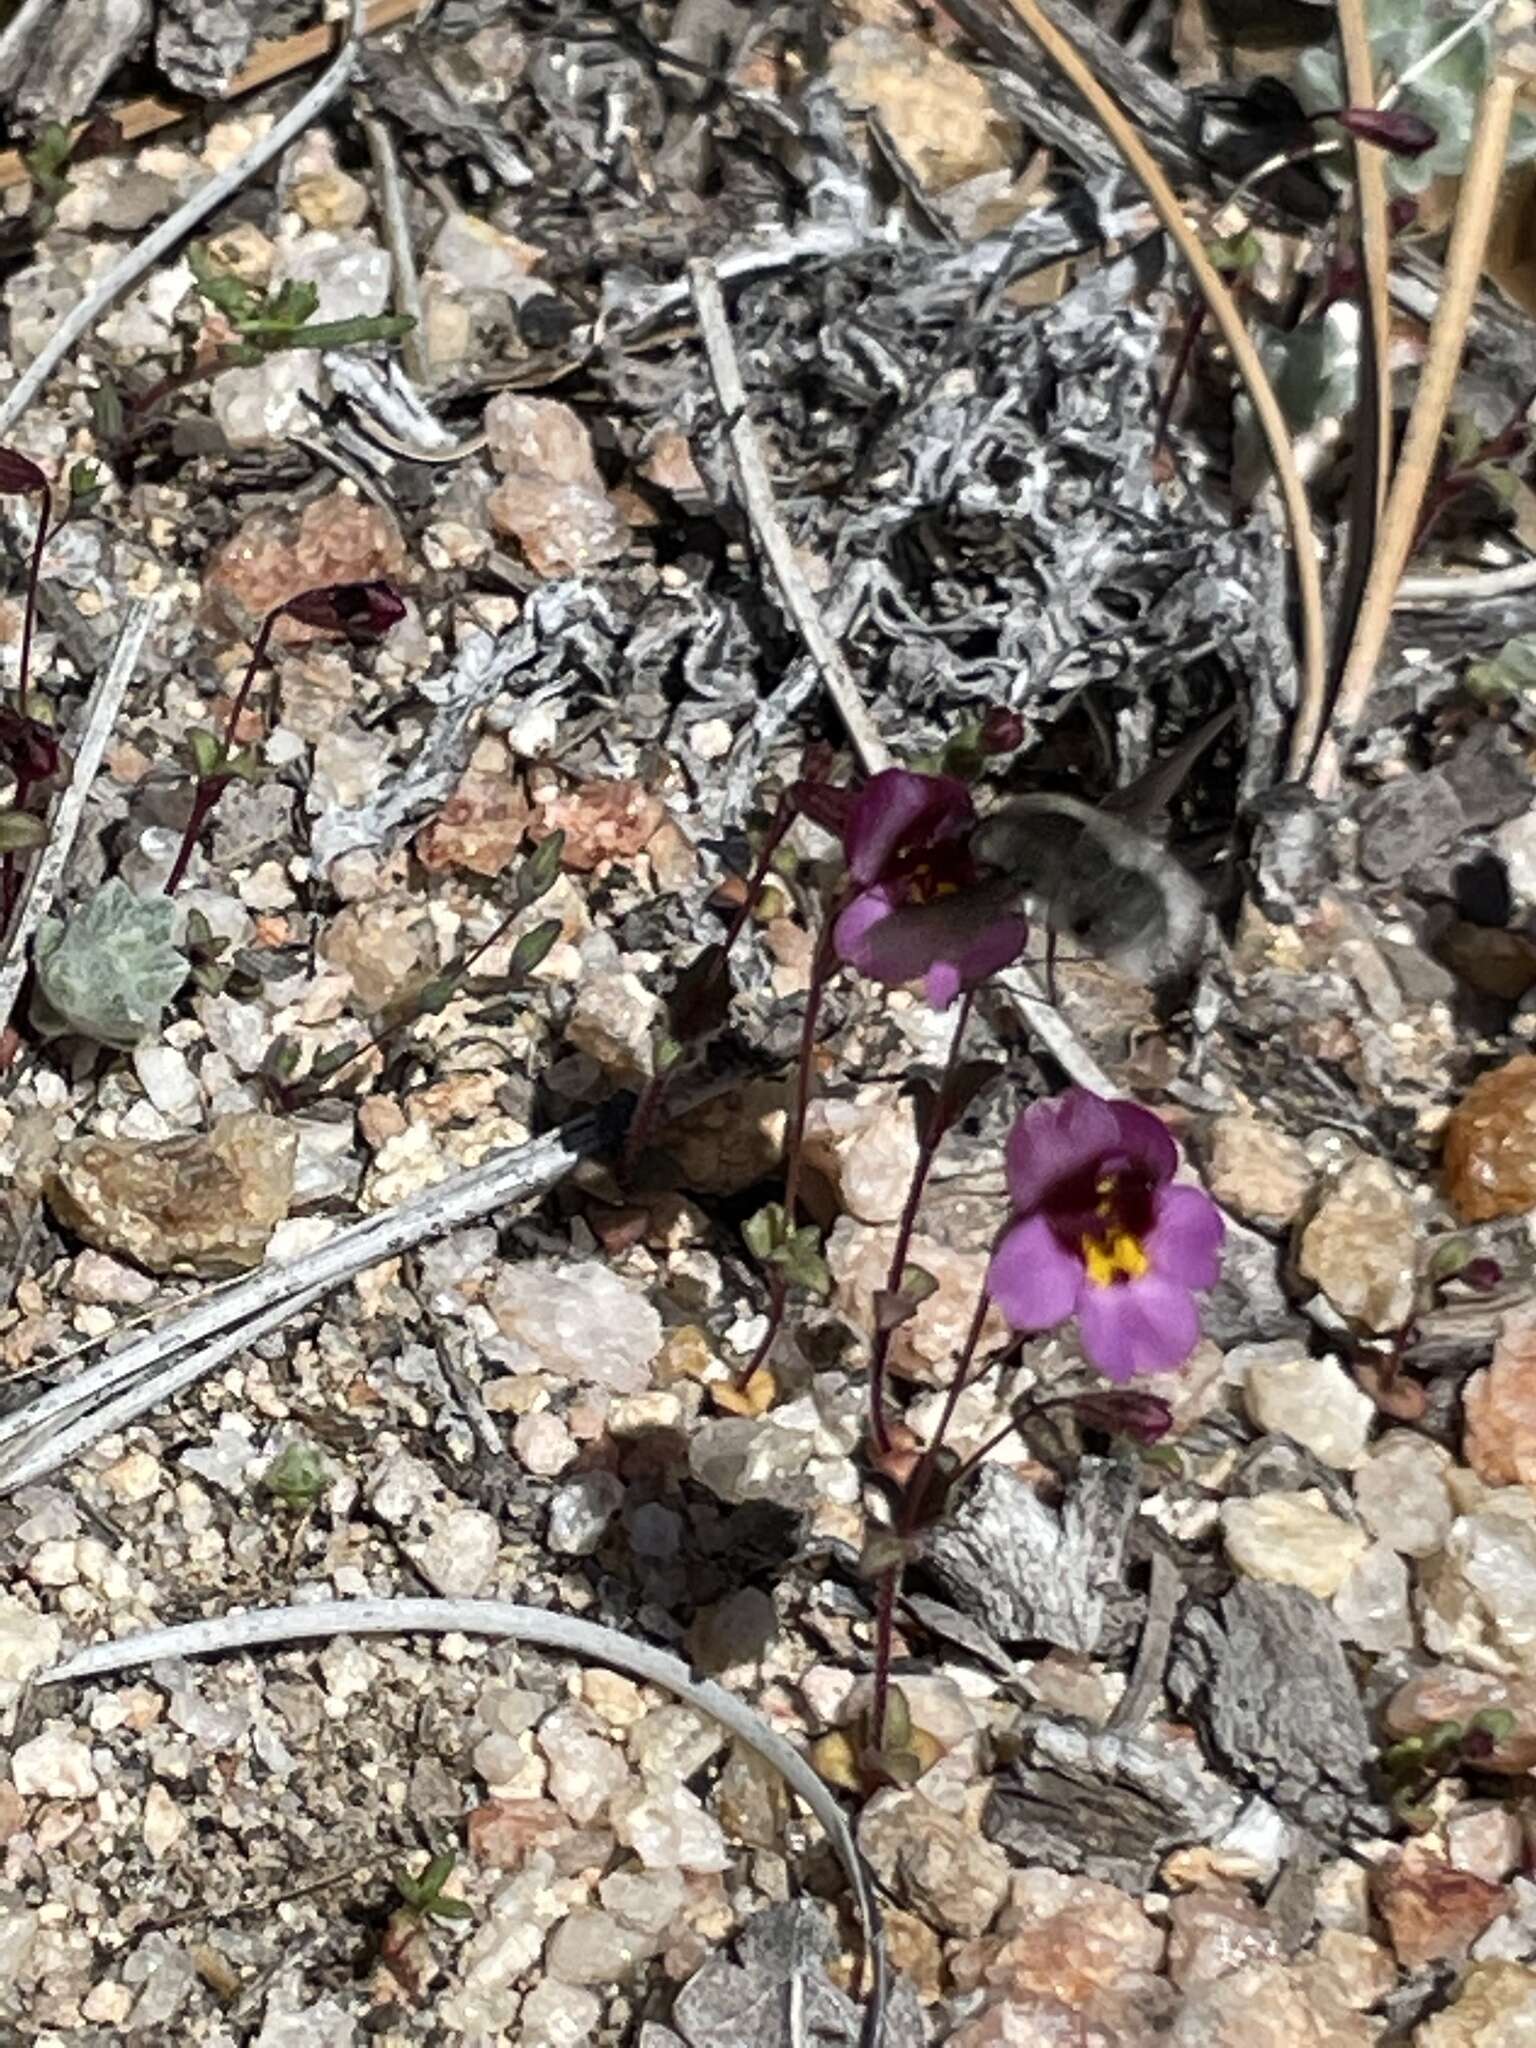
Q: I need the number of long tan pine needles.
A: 3